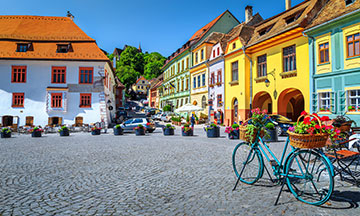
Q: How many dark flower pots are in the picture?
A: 11